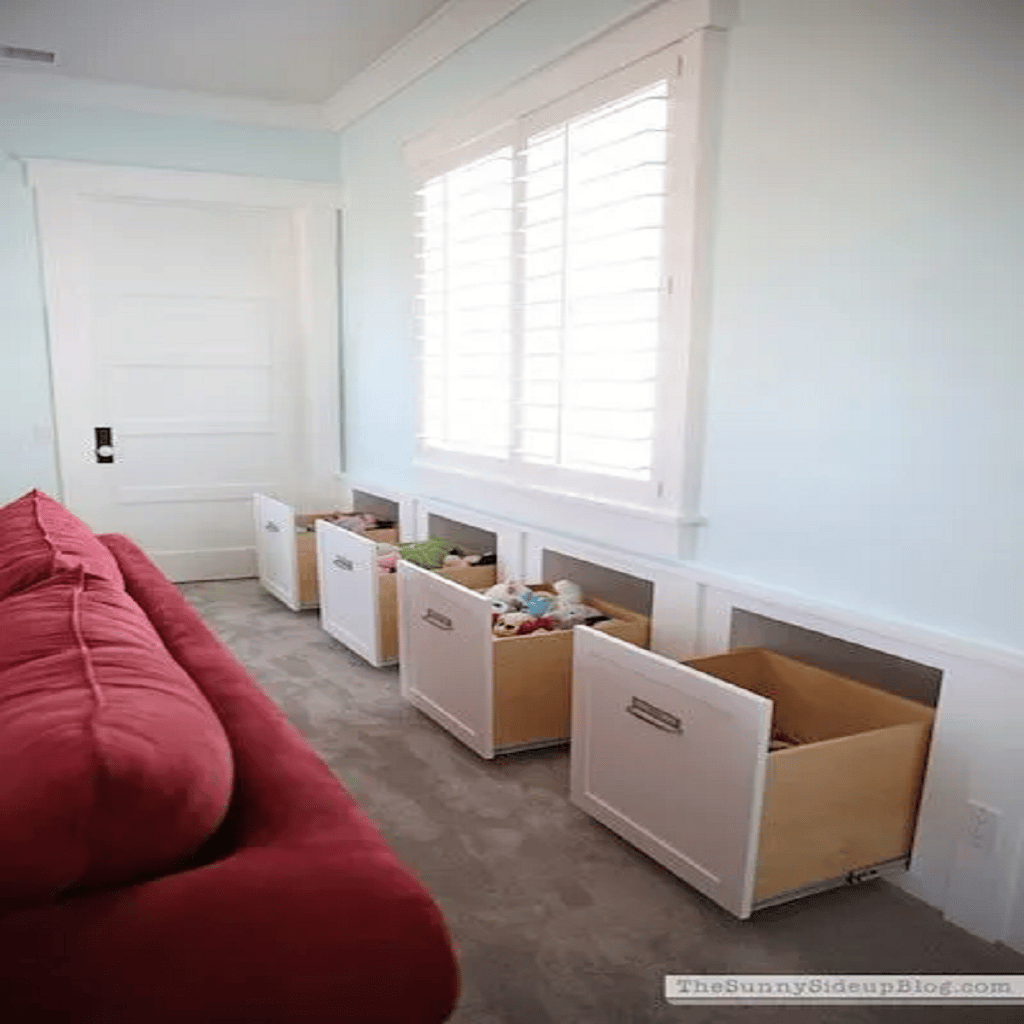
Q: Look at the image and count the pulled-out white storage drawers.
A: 4